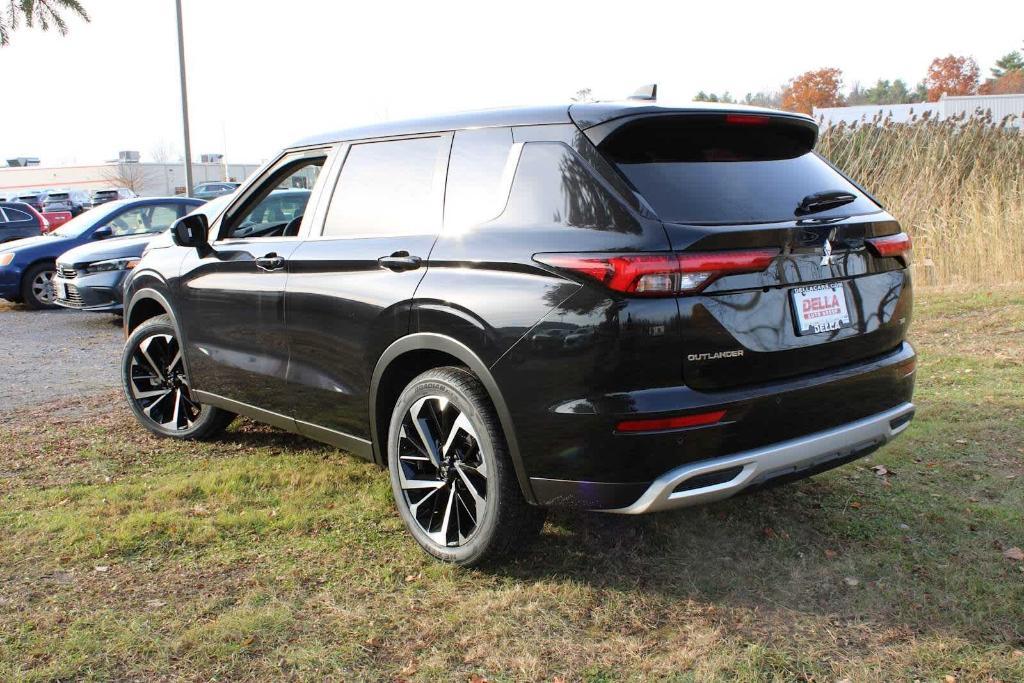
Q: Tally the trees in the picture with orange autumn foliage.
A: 3